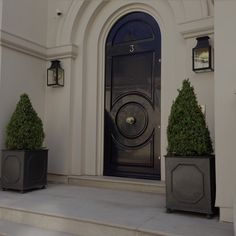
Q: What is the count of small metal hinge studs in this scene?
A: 3